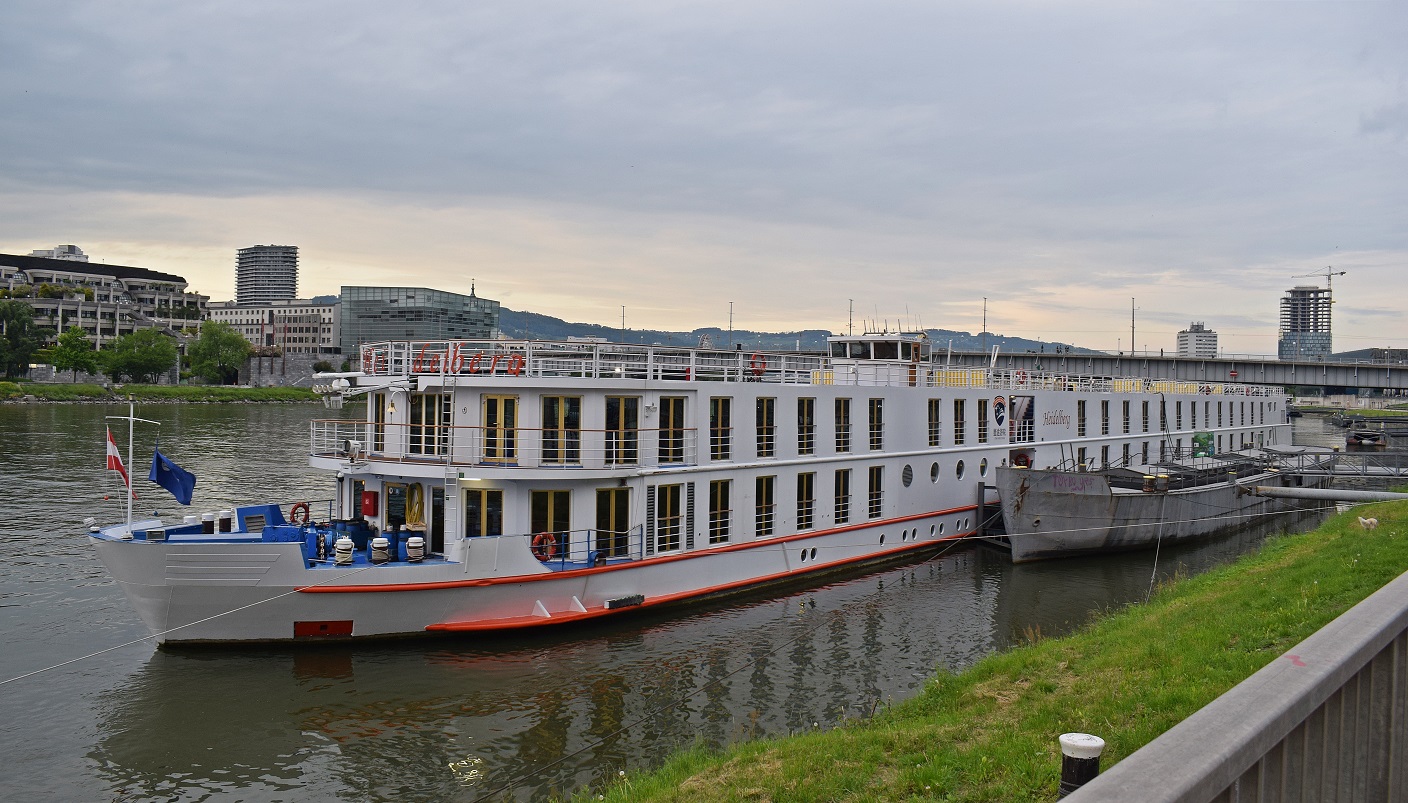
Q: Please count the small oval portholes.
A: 9